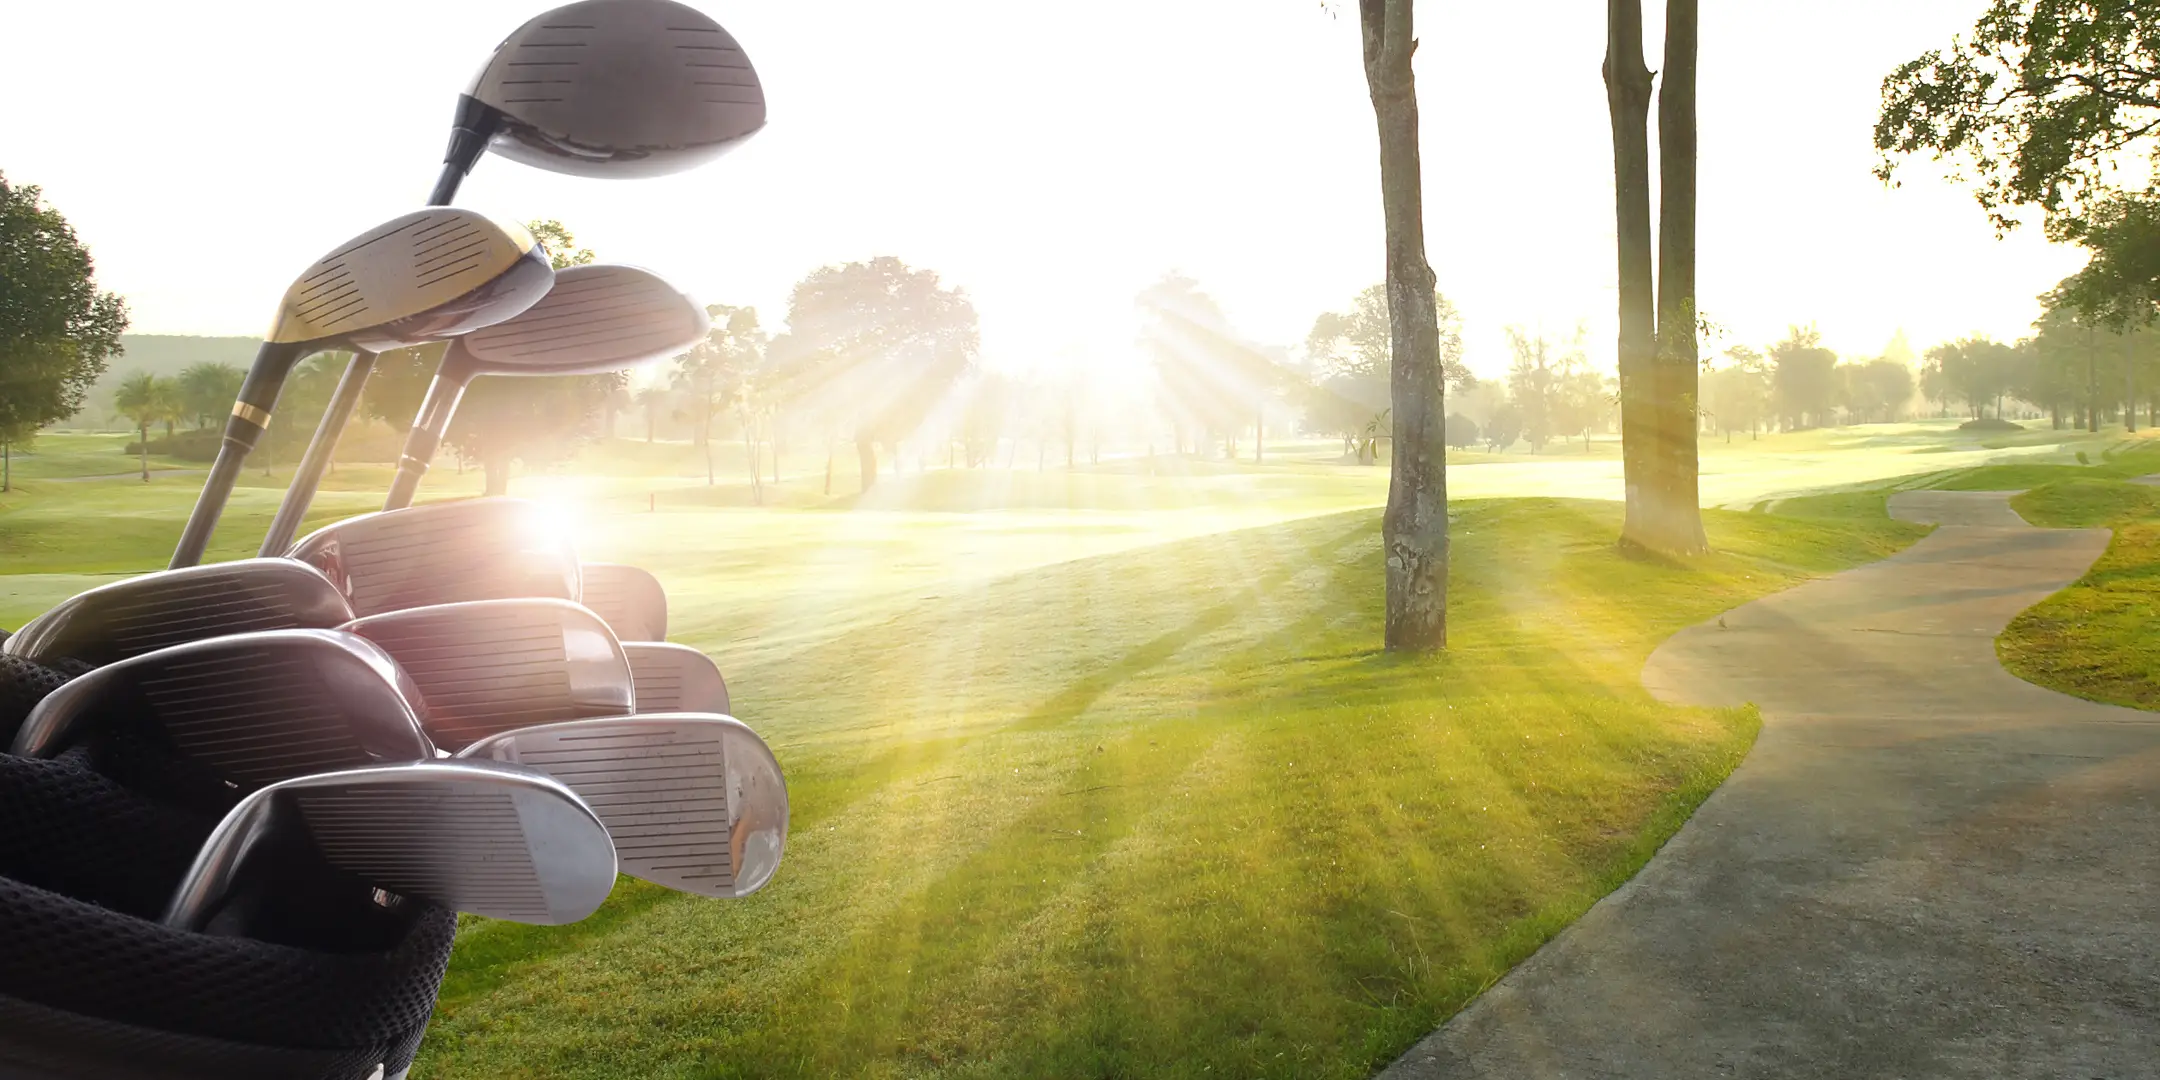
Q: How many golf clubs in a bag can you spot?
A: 11